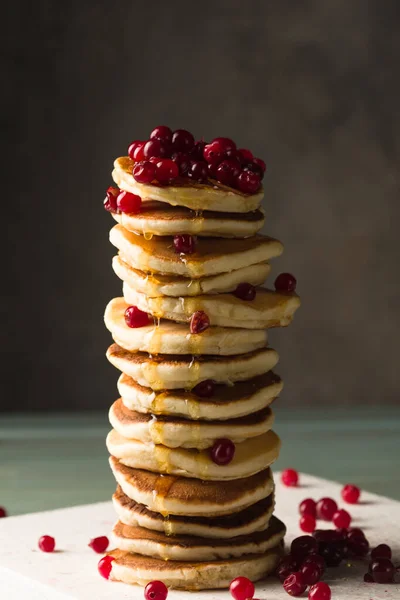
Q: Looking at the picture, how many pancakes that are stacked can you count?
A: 14